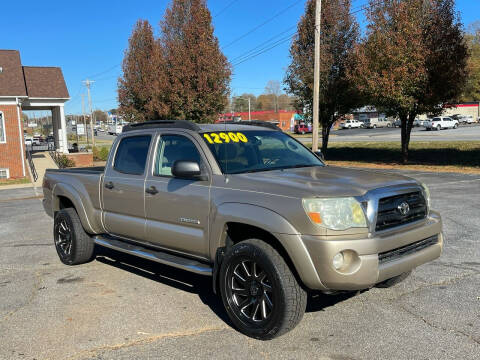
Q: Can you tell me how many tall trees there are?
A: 4